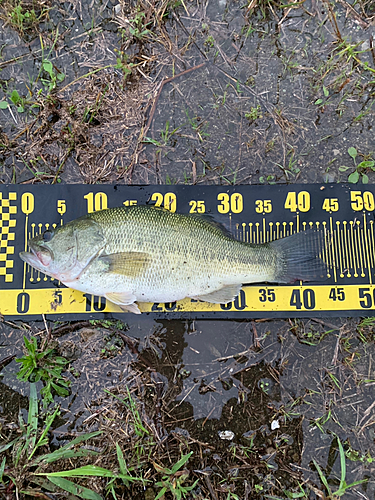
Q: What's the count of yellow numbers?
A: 11